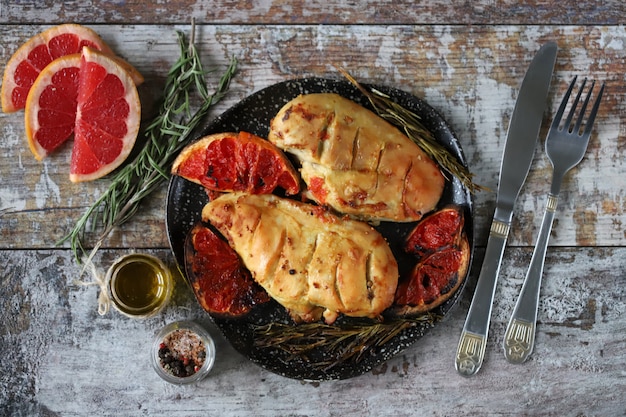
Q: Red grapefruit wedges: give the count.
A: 7